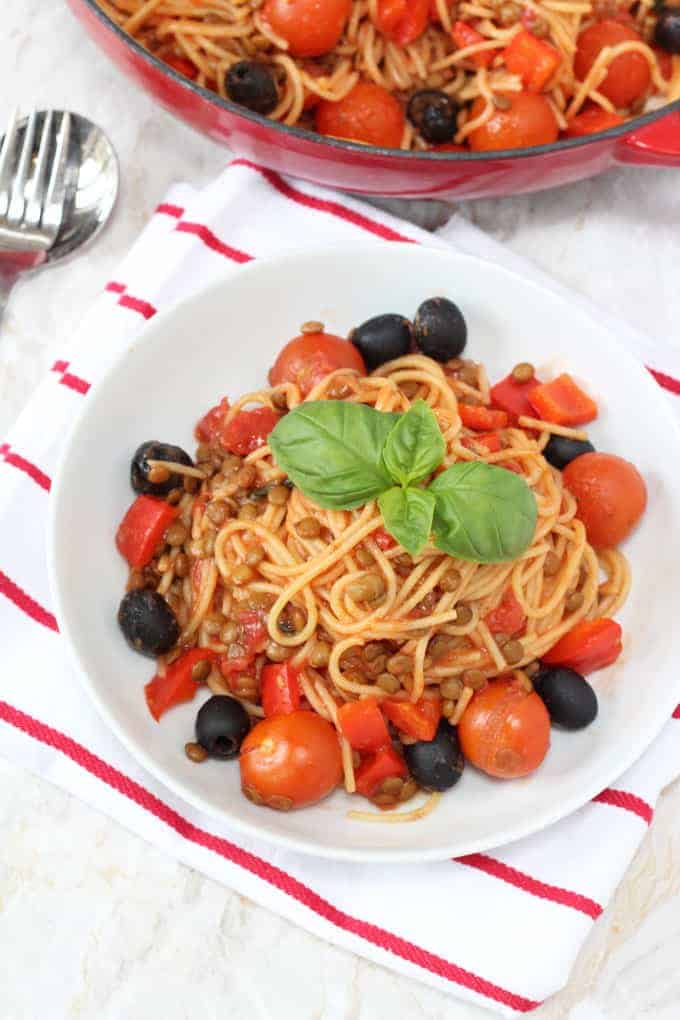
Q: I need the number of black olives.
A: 11